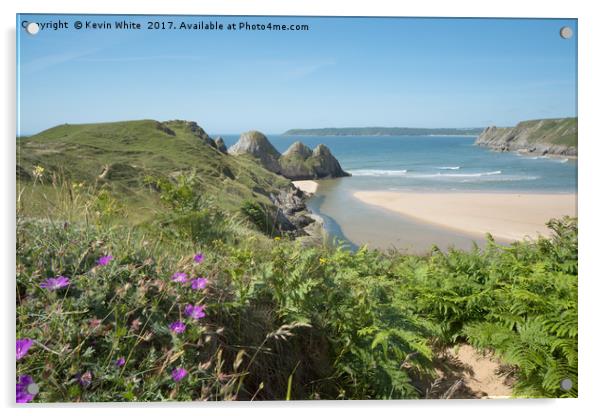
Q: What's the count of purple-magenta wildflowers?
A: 11